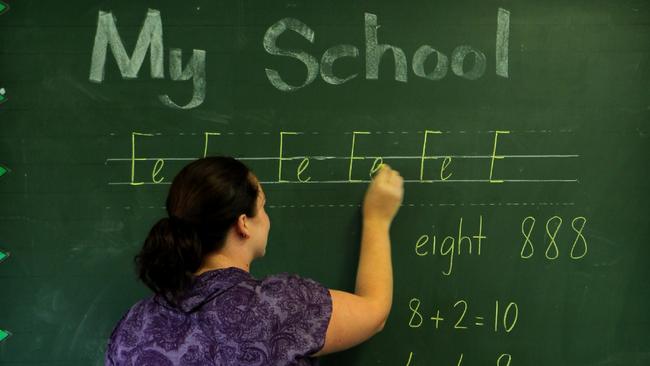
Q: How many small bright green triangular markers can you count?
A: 5